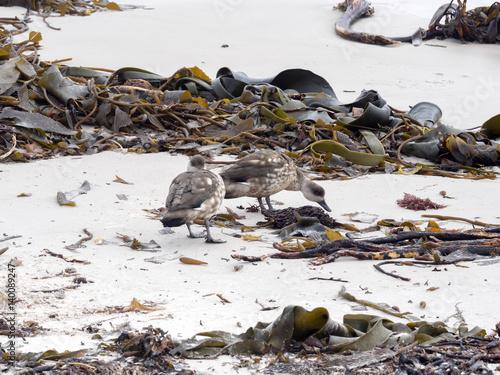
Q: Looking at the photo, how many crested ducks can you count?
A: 2